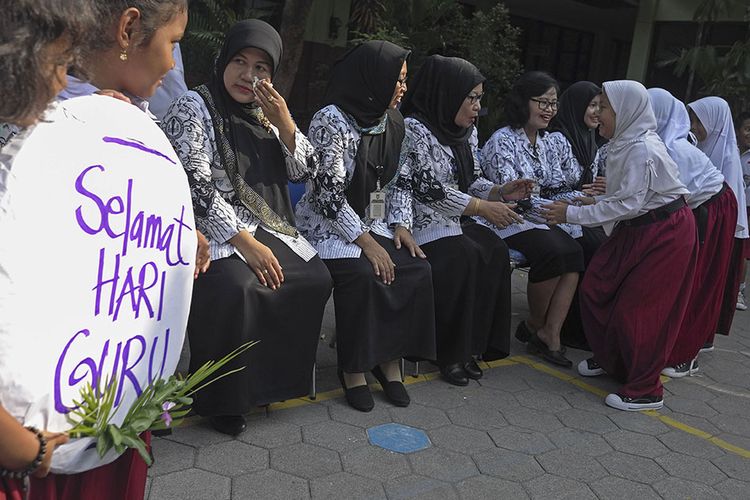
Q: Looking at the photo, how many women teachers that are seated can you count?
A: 5